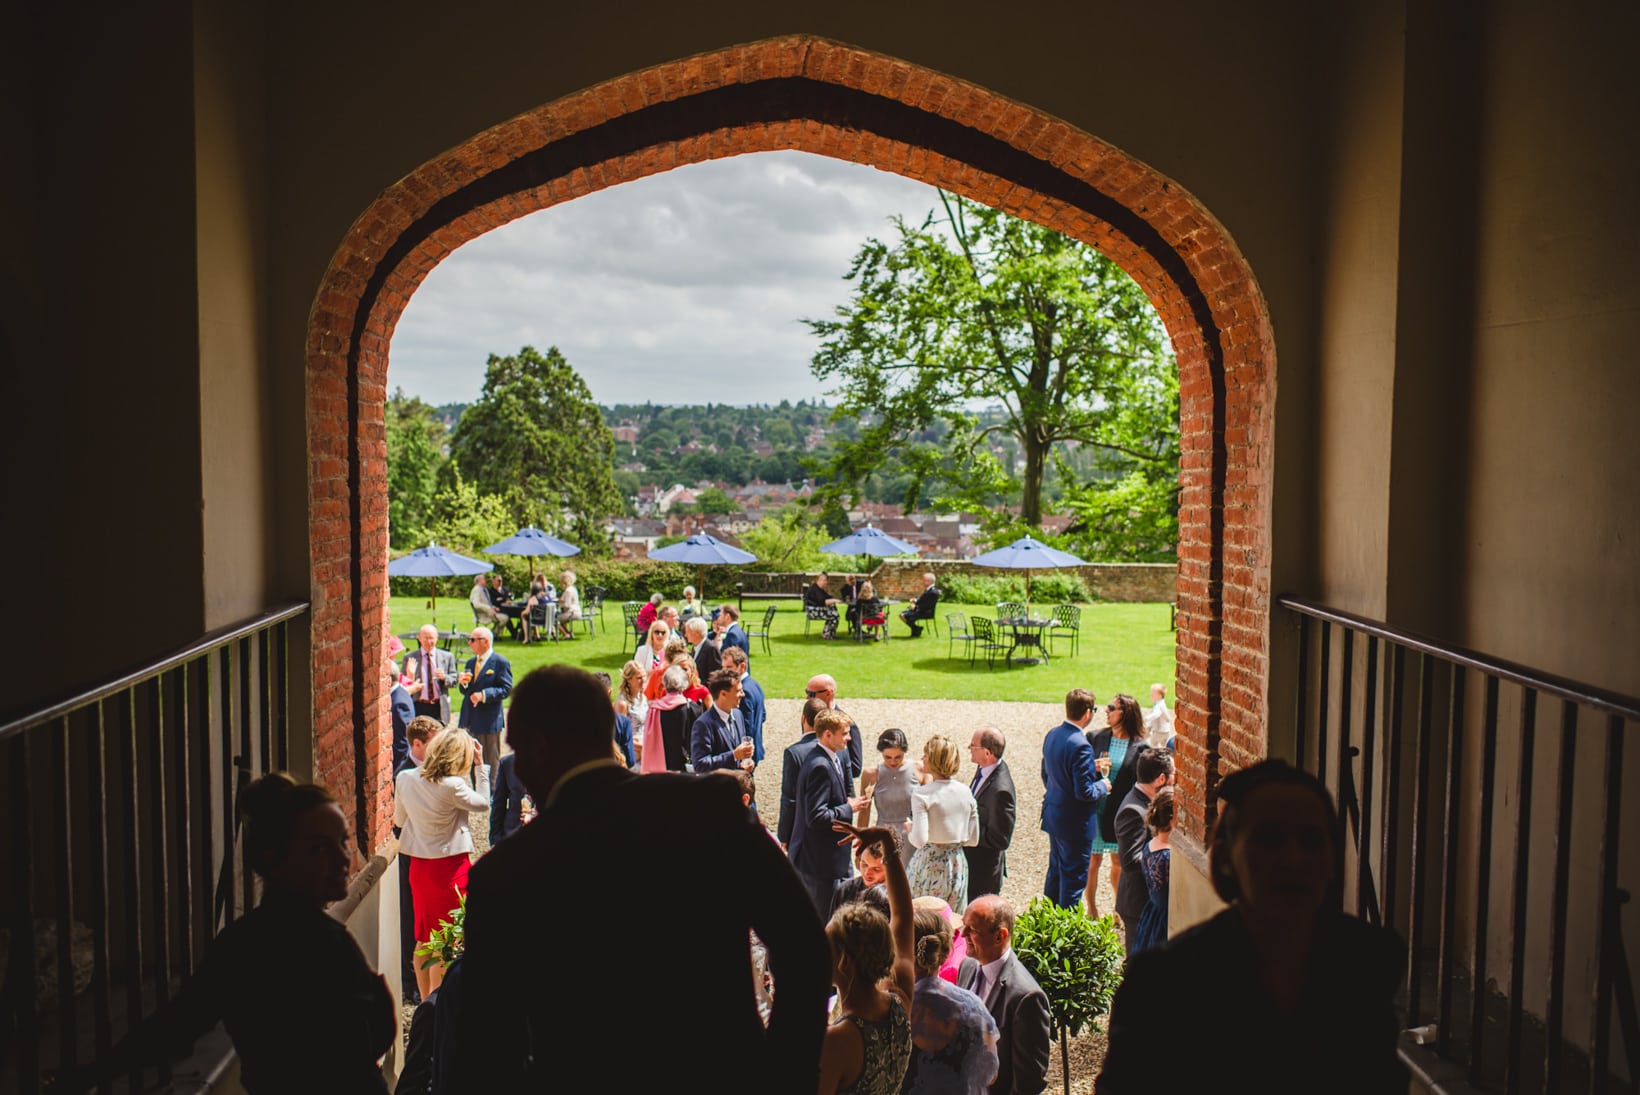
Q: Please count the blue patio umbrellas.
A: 5